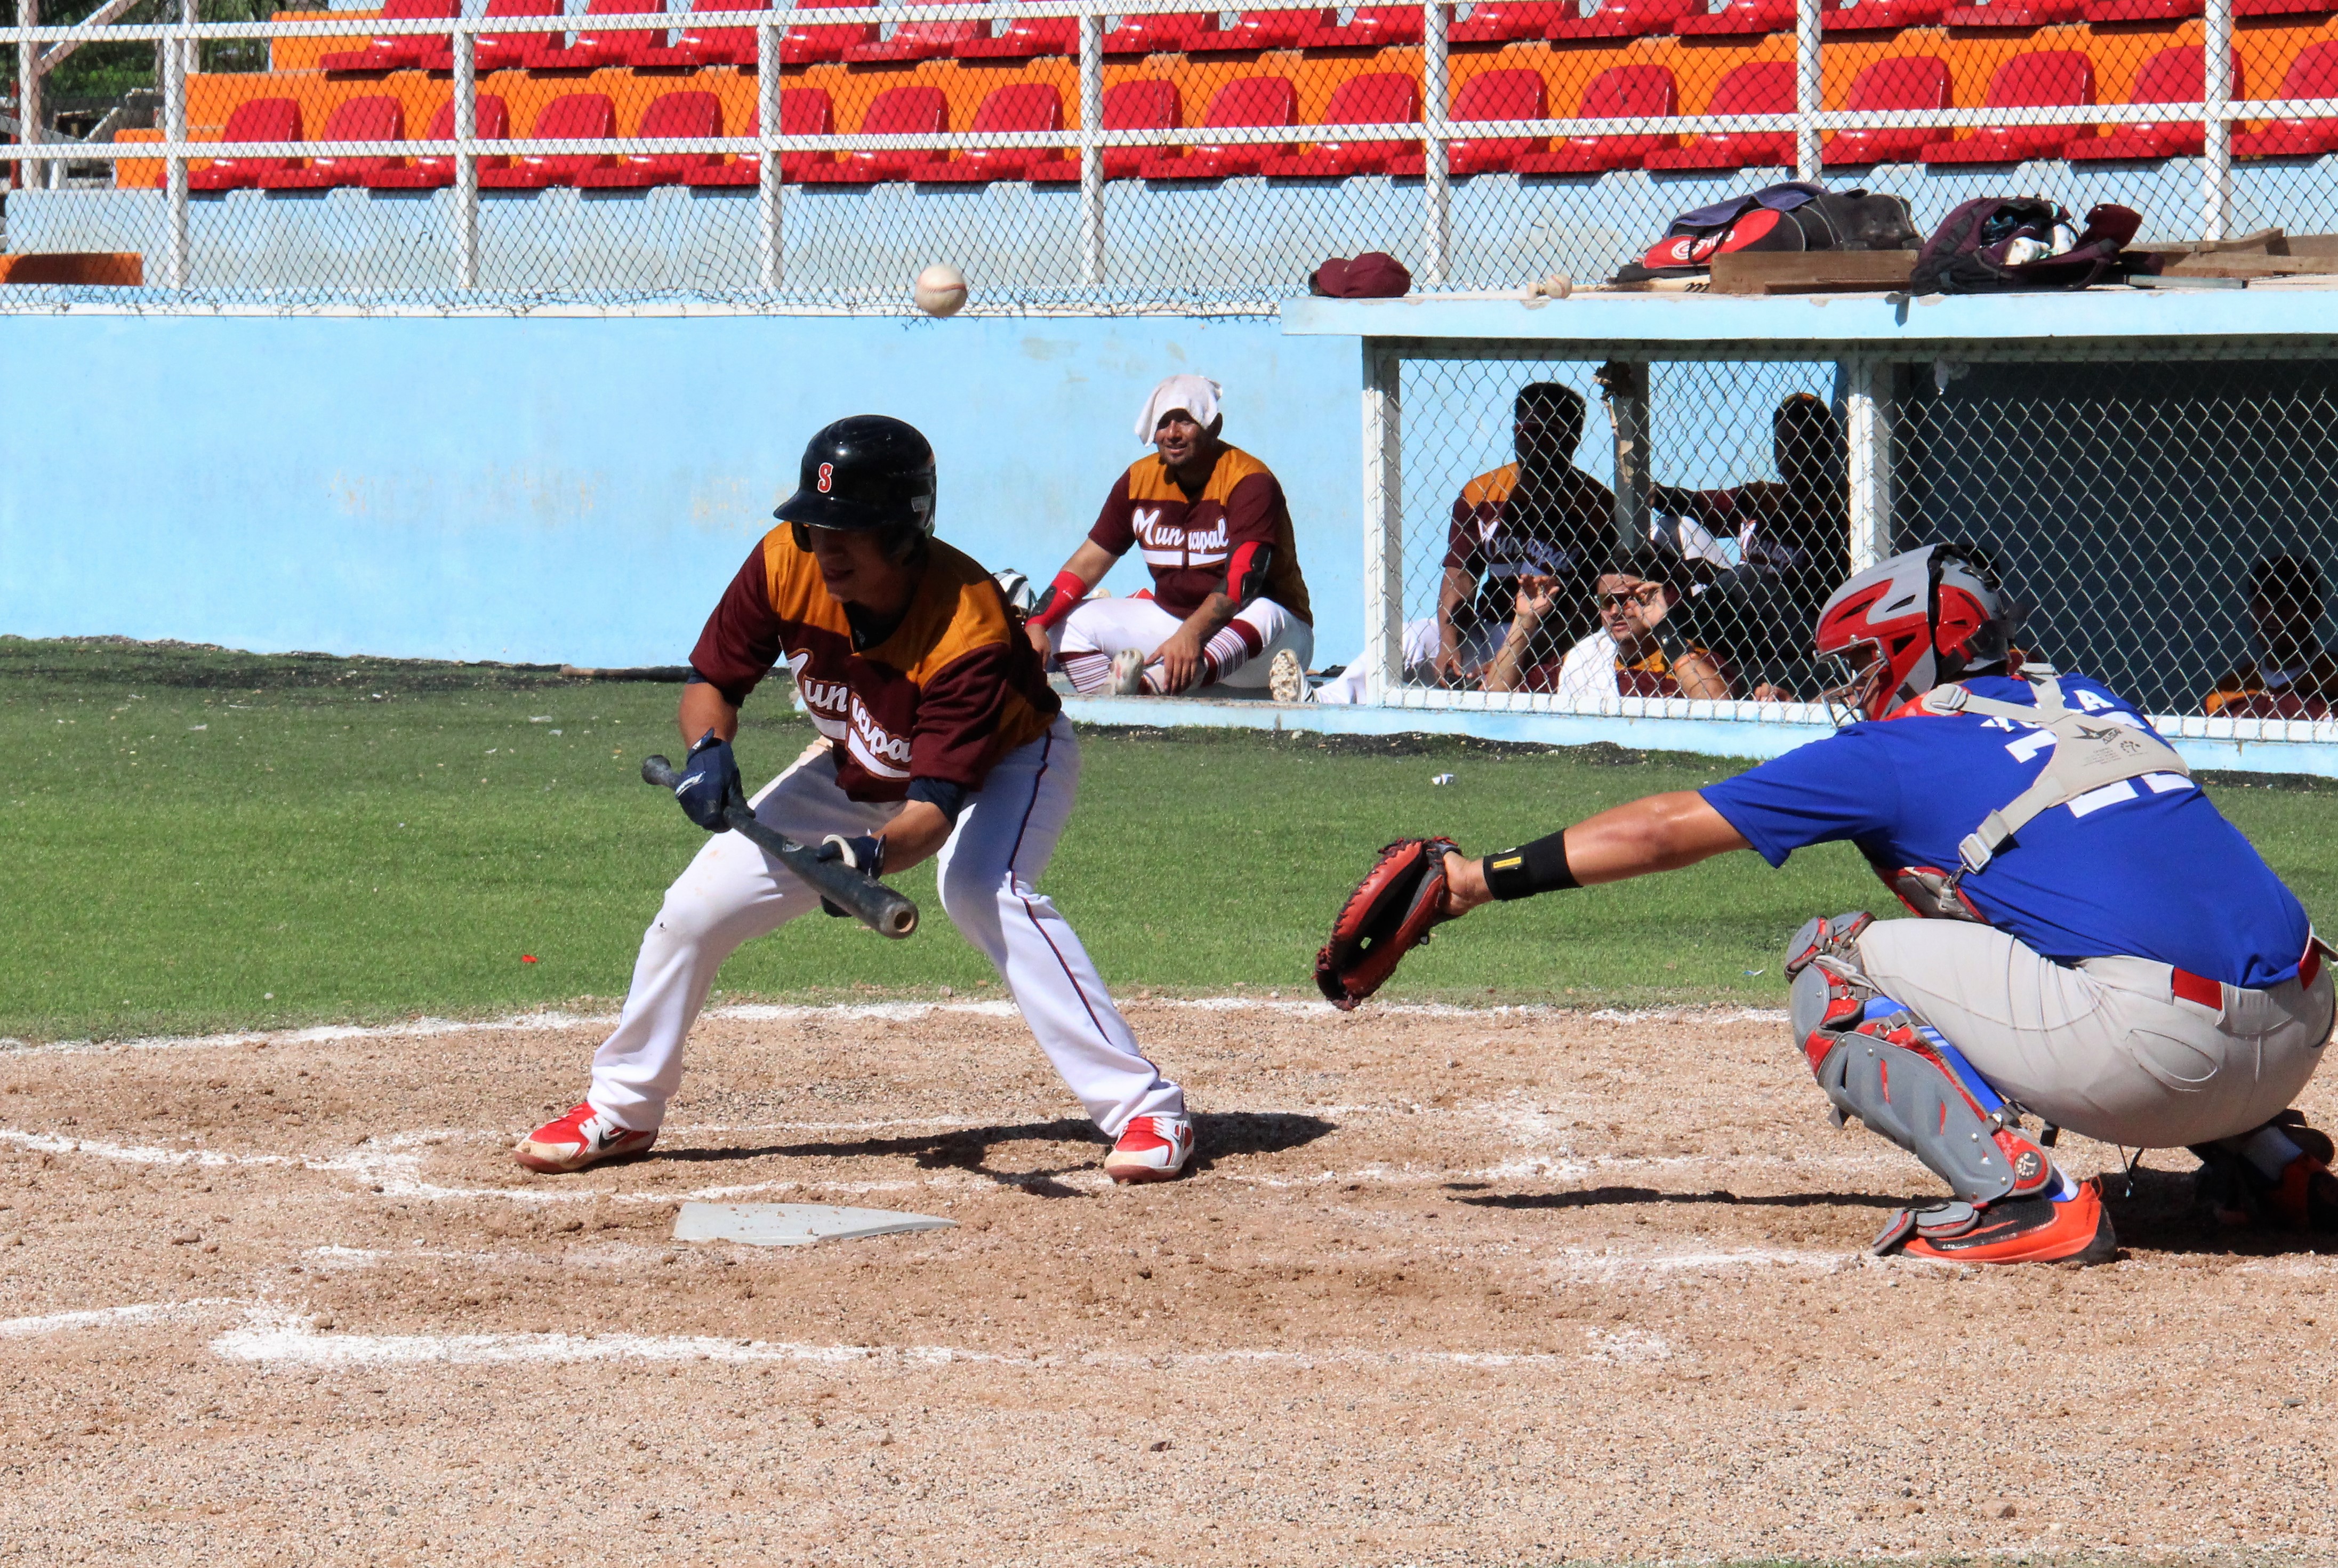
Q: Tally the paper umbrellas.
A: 0